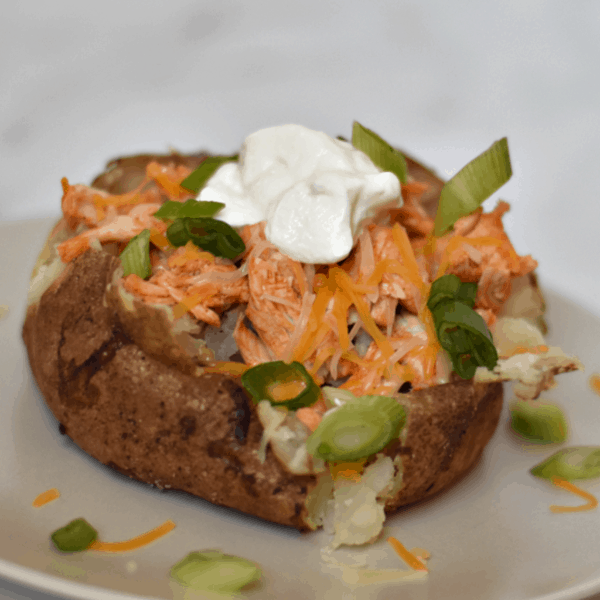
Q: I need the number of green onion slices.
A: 14